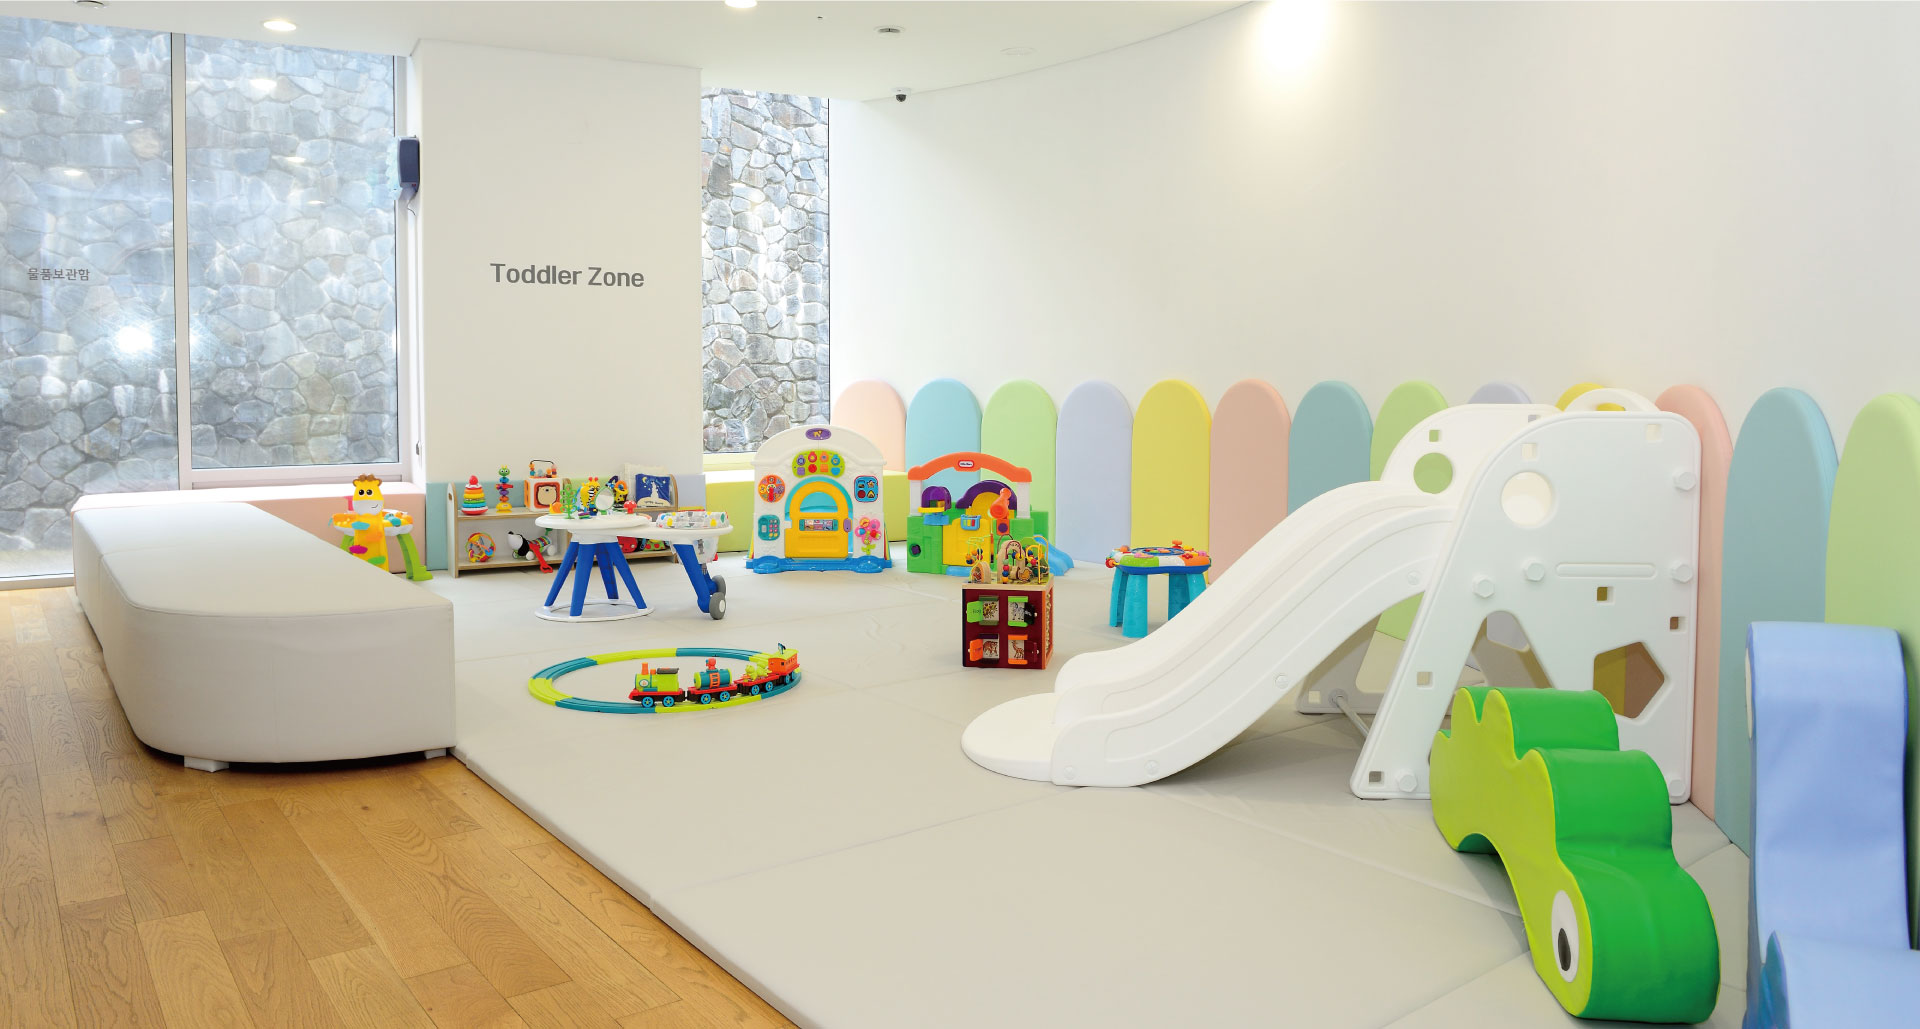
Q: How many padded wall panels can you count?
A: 13